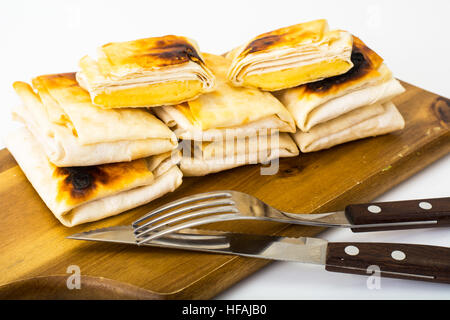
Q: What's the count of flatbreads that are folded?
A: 8